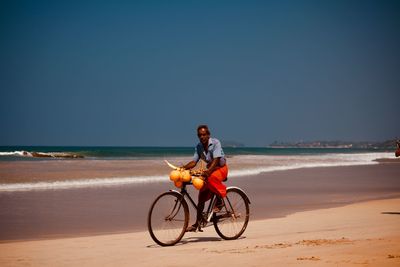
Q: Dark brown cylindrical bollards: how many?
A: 0